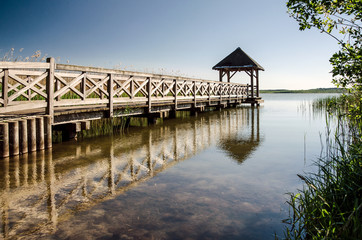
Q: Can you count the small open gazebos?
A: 1